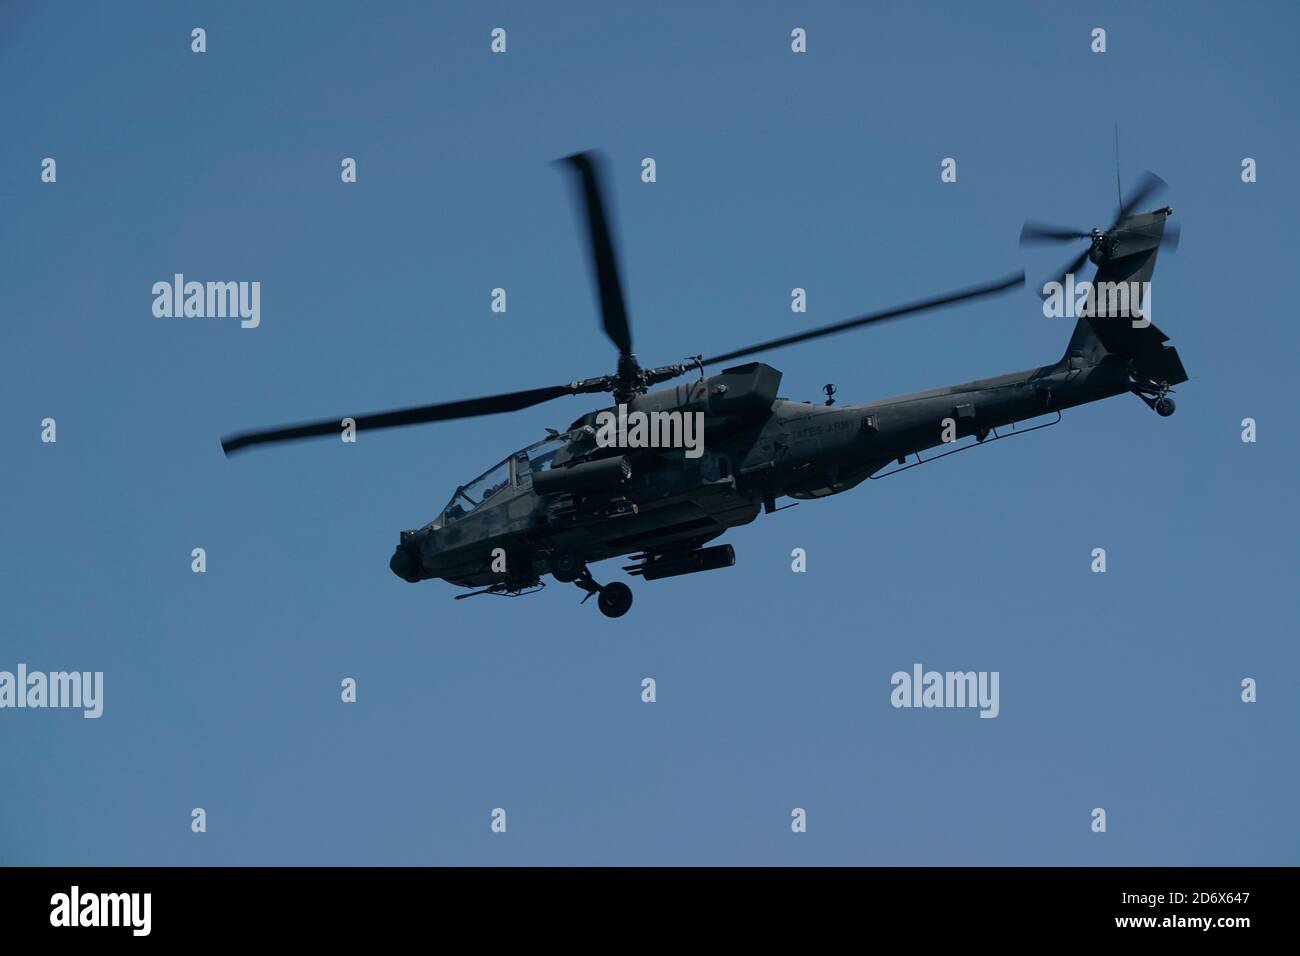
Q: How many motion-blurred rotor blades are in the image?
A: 7